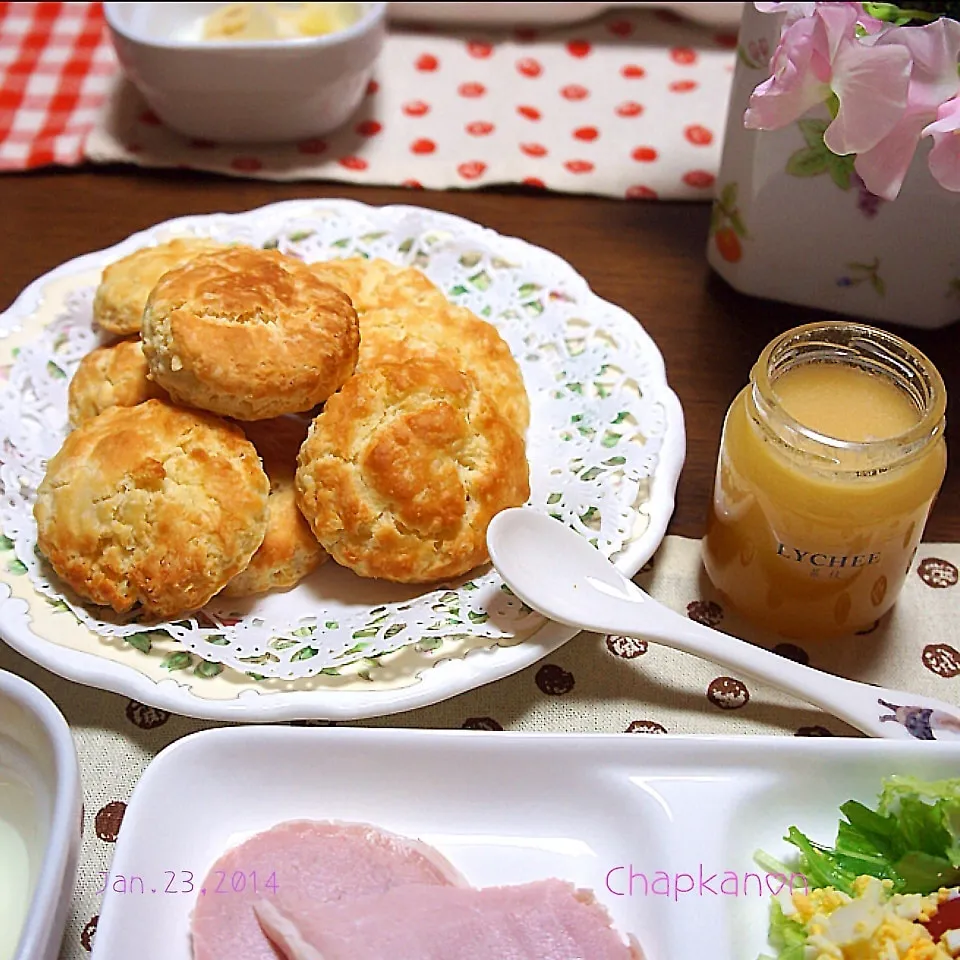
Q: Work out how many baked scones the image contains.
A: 8